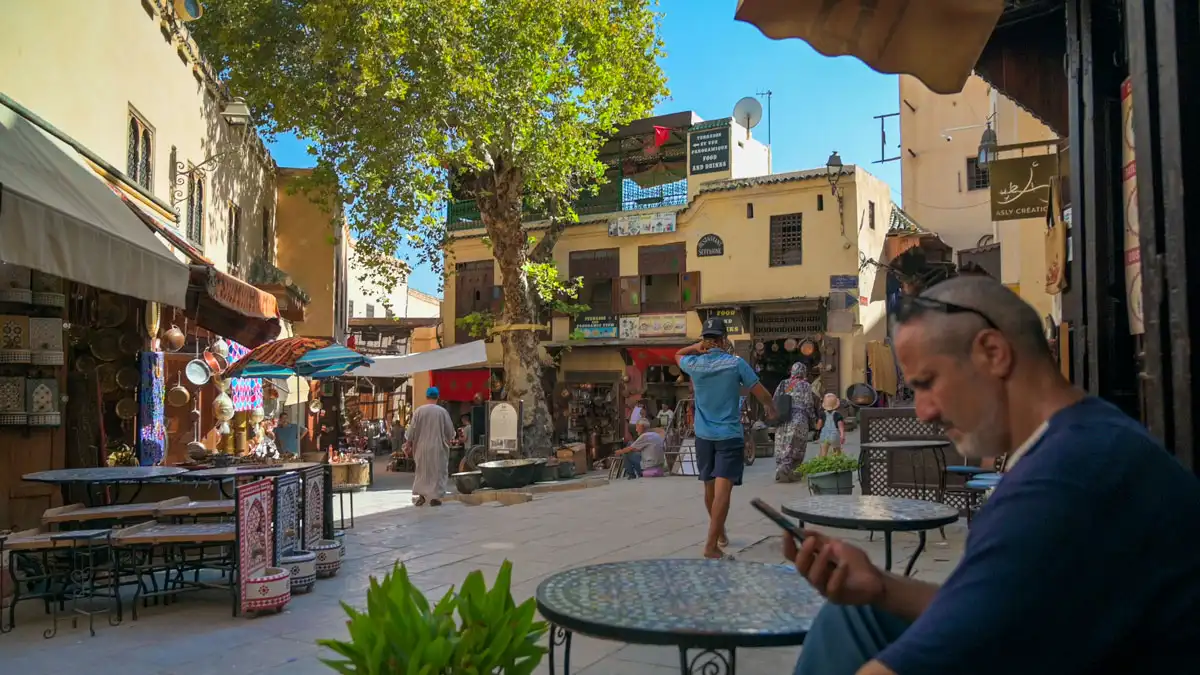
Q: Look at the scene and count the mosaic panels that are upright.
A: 3